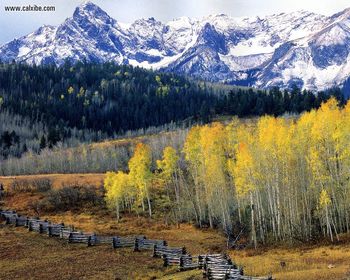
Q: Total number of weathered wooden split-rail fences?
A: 1